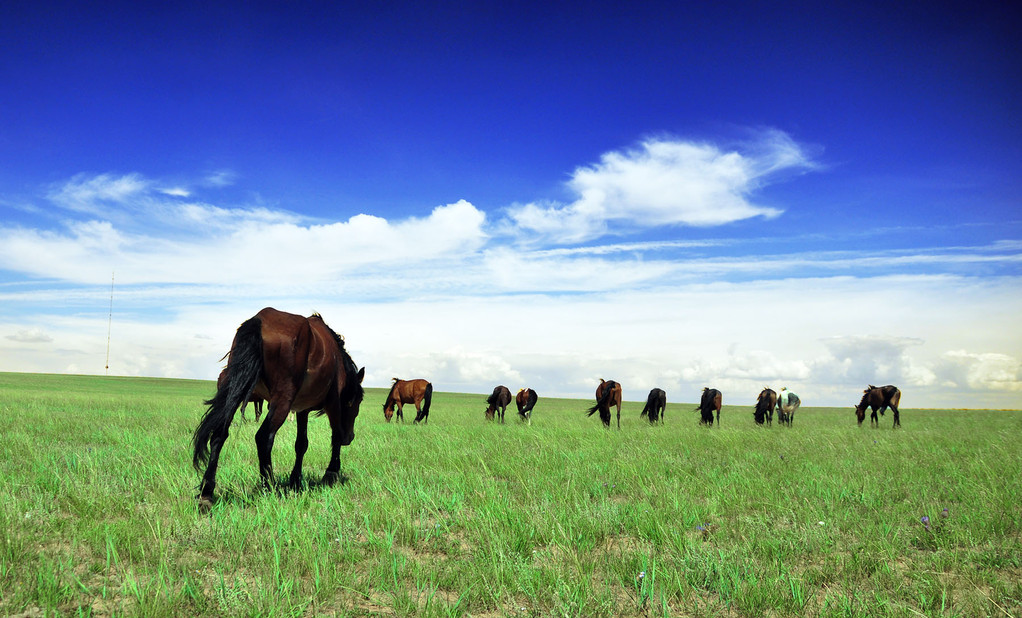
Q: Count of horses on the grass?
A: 11